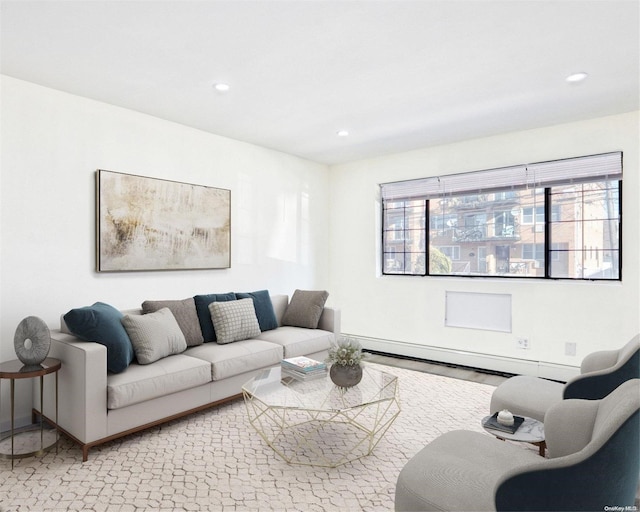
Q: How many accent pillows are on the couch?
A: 7